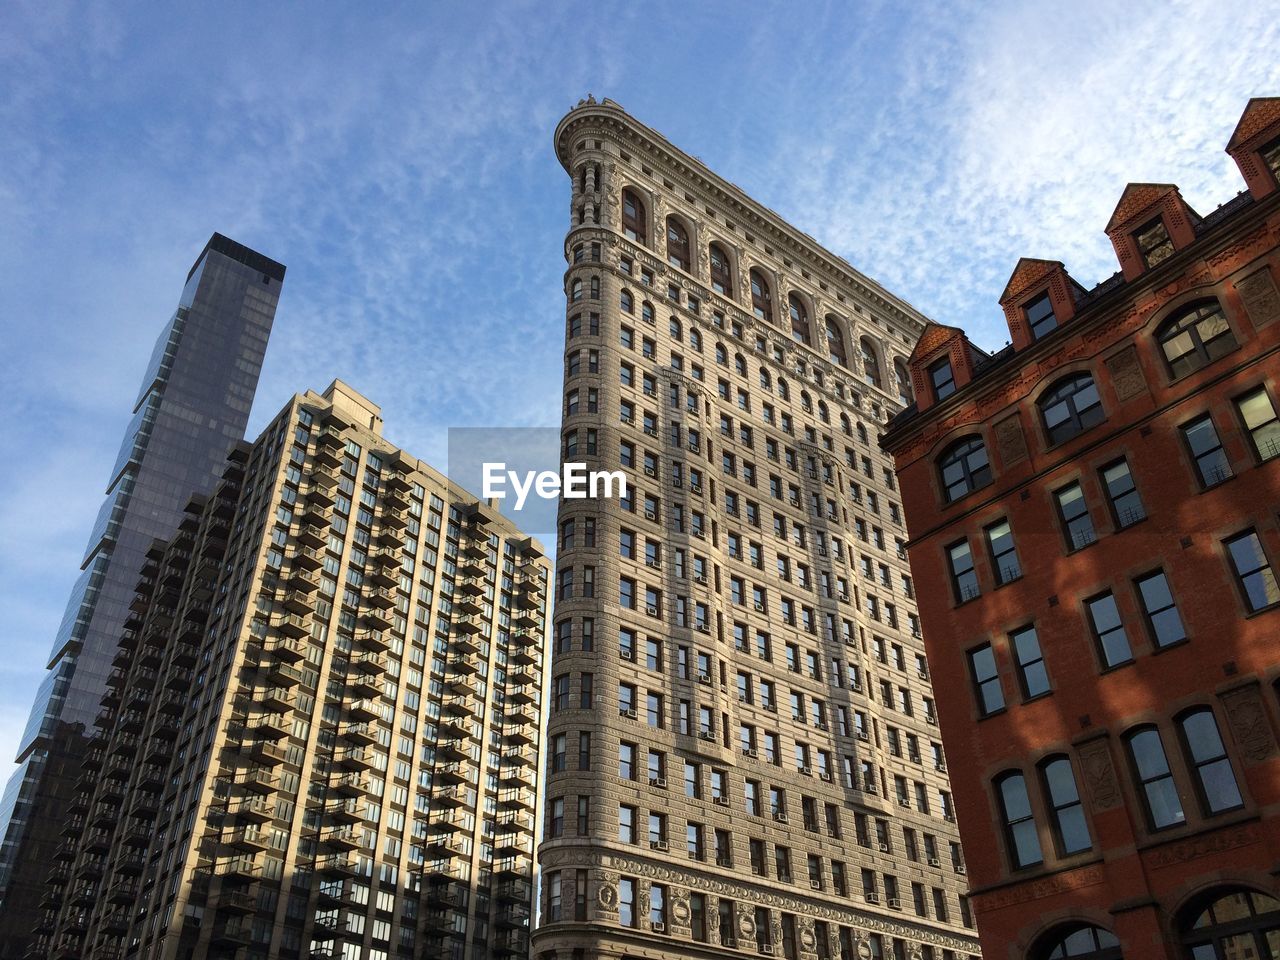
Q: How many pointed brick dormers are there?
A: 4